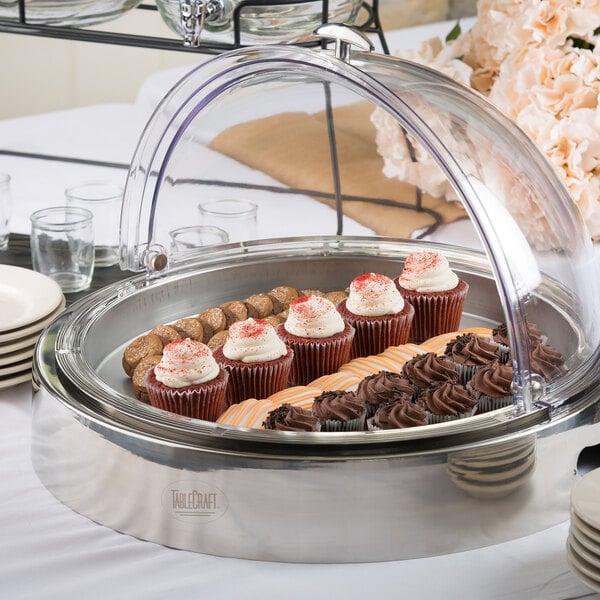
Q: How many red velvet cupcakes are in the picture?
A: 5